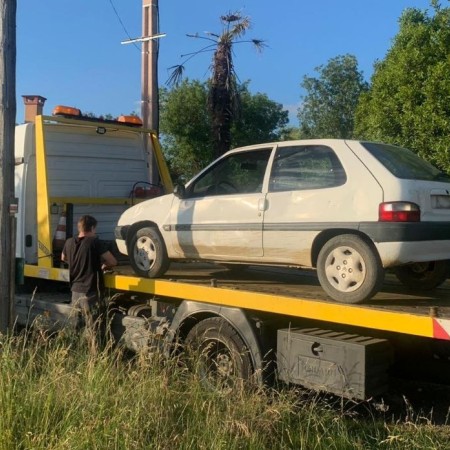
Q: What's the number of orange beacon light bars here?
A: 2